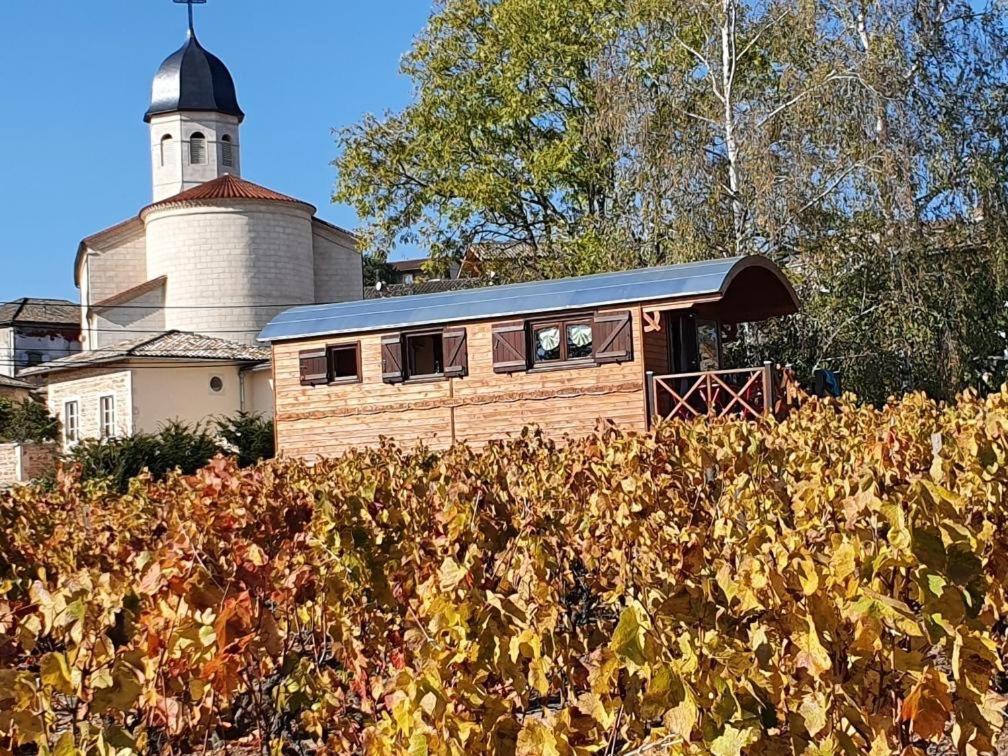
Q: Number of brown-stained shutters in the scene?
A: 5